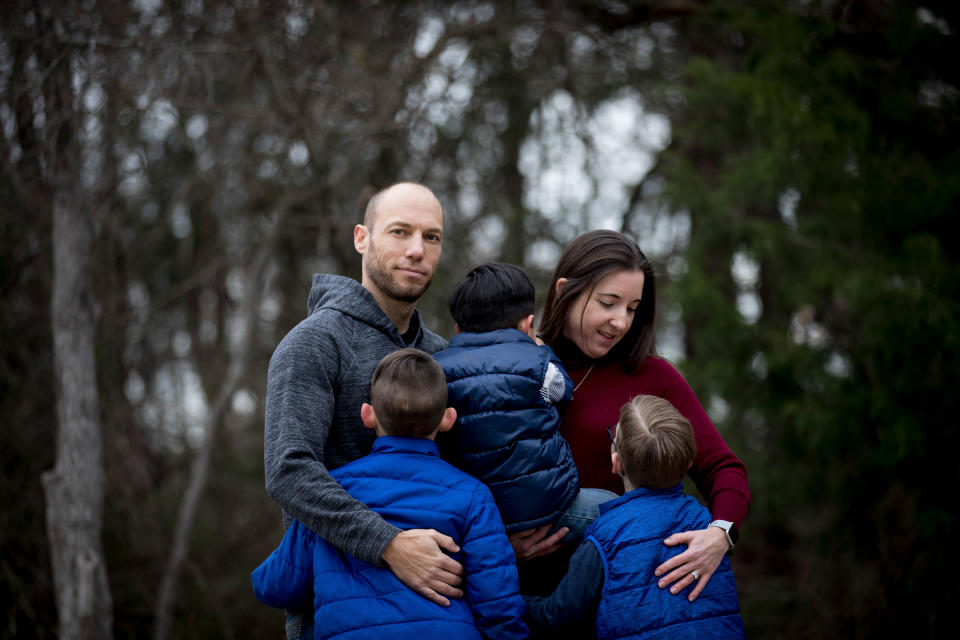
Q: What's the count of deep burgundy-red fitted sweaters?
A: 1